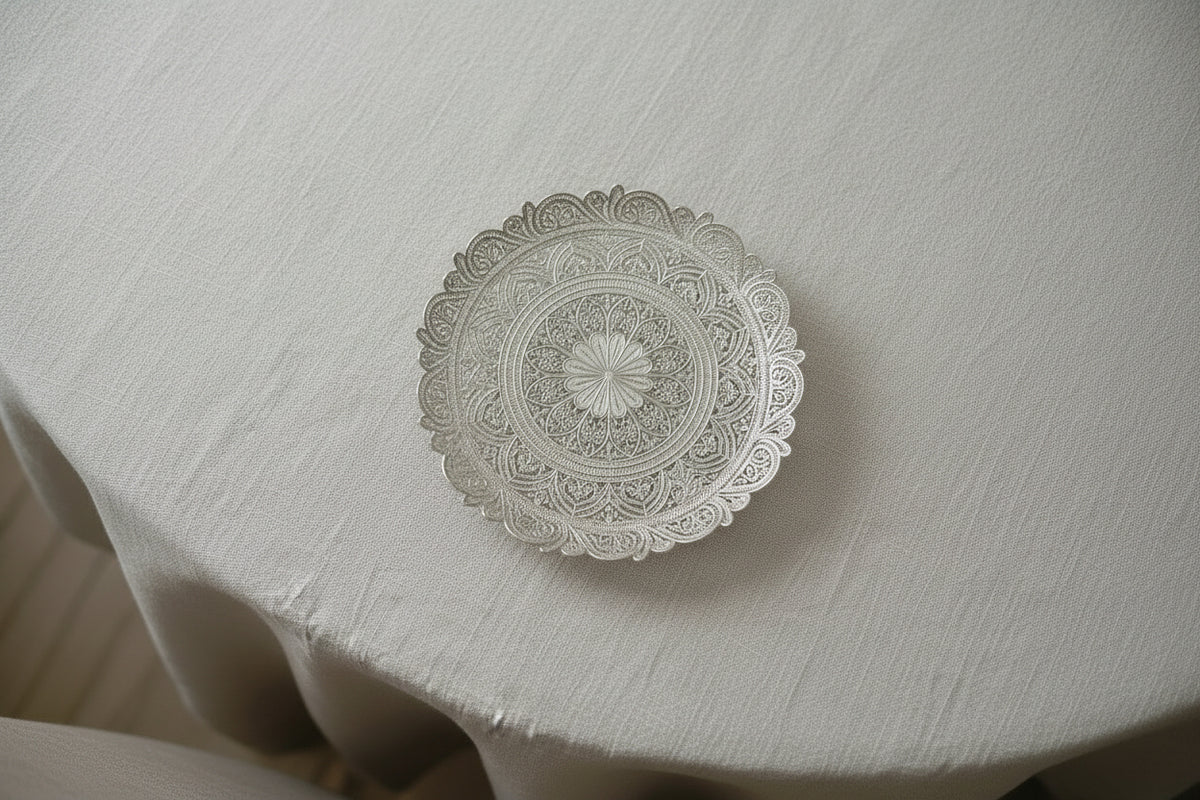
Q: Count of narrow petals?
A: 12